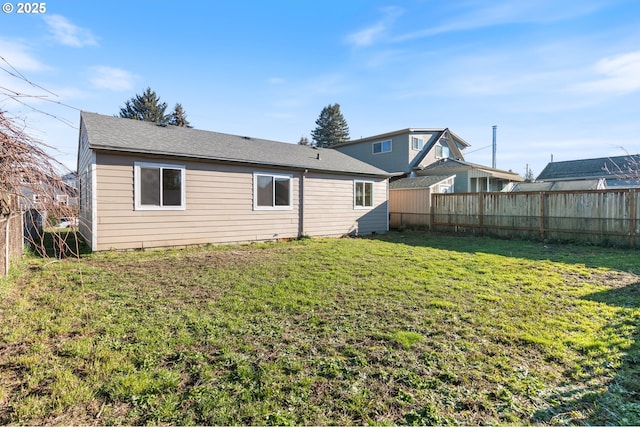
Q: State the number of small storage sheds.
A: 1